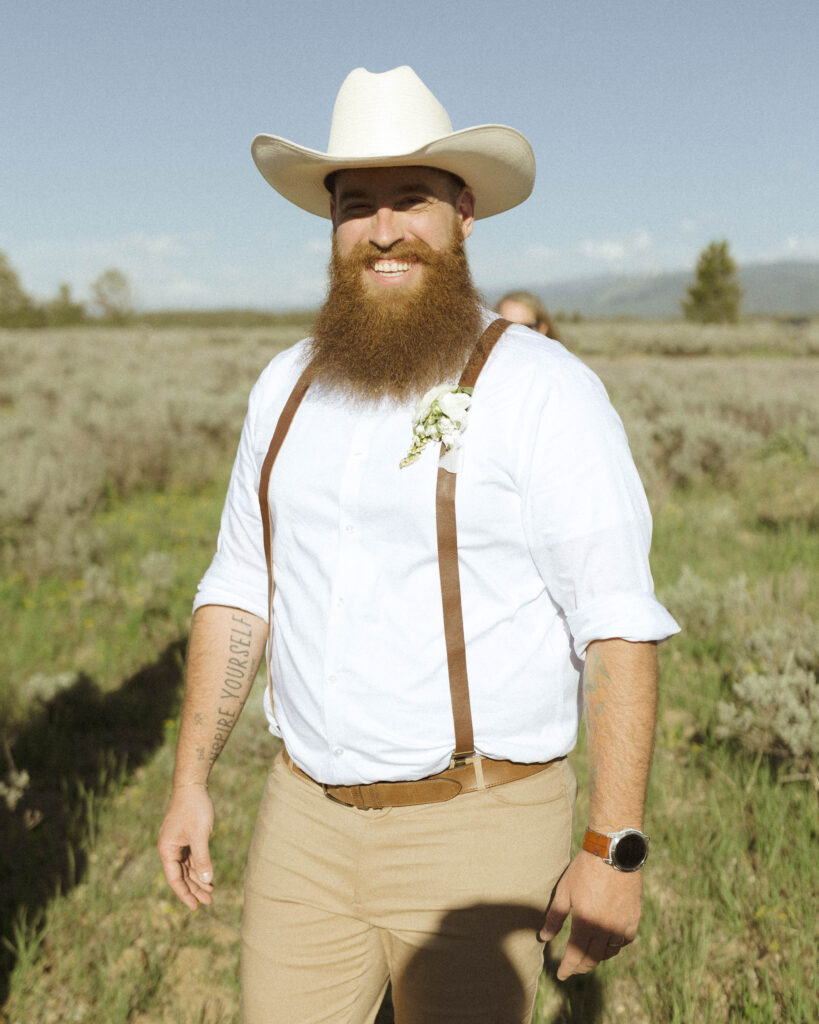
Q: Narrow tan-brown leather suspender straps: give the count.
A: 2